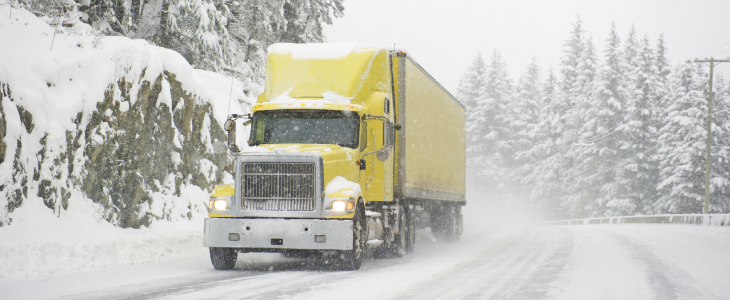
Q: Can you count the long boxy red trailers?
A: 0